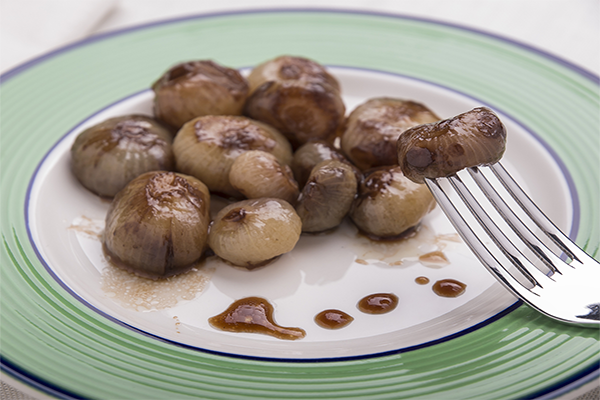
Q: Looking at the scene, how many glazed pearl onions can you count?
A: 13